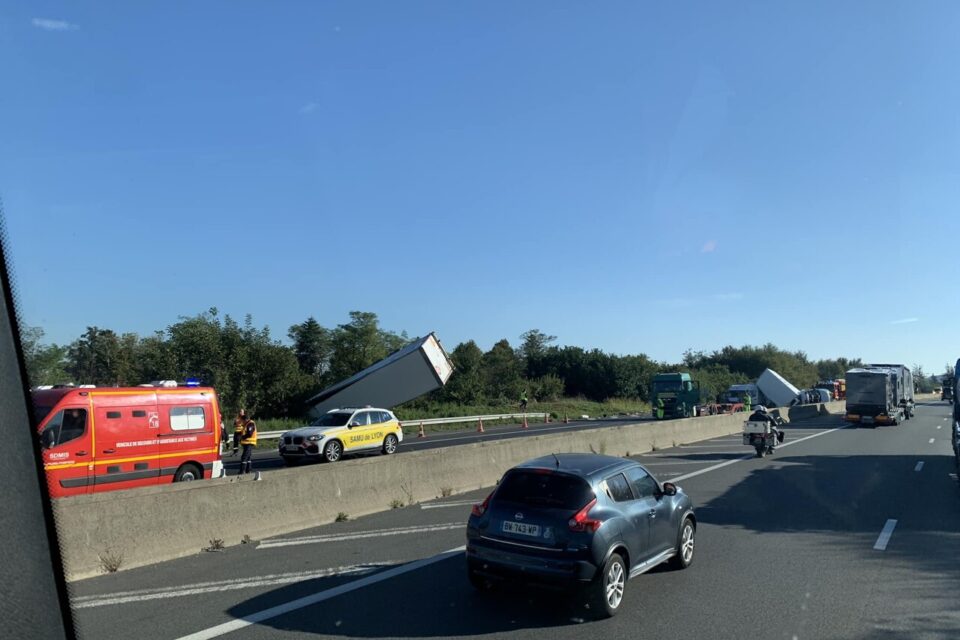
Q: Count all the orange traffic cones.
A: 5